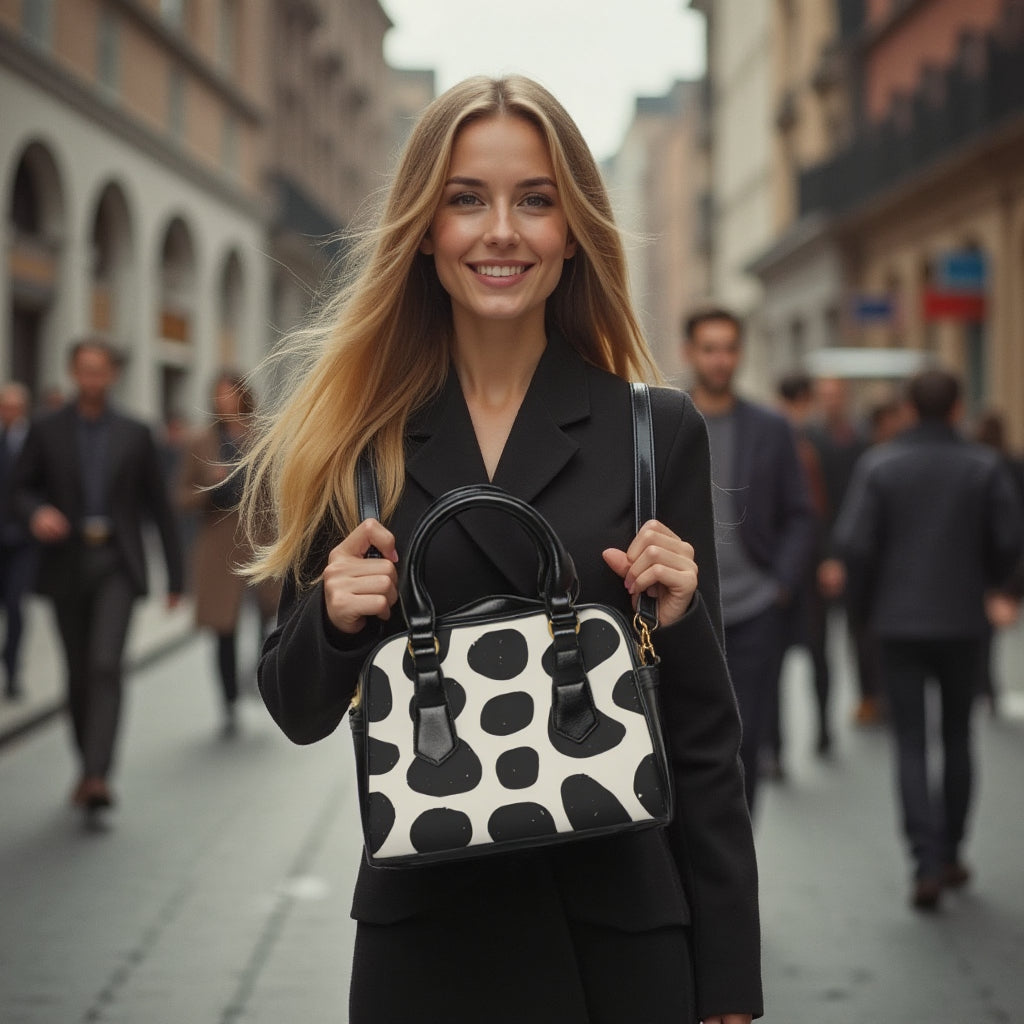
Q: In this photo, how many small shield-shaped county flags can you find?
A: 0